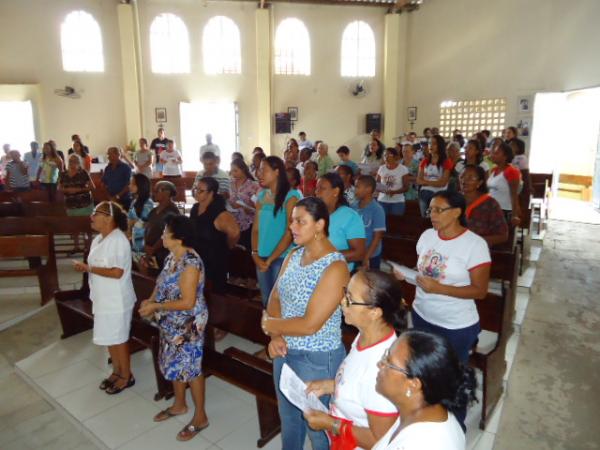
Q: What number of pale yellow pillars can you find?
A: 3